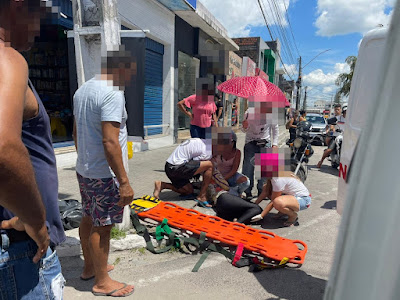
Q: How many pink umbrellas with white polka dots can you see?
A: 1